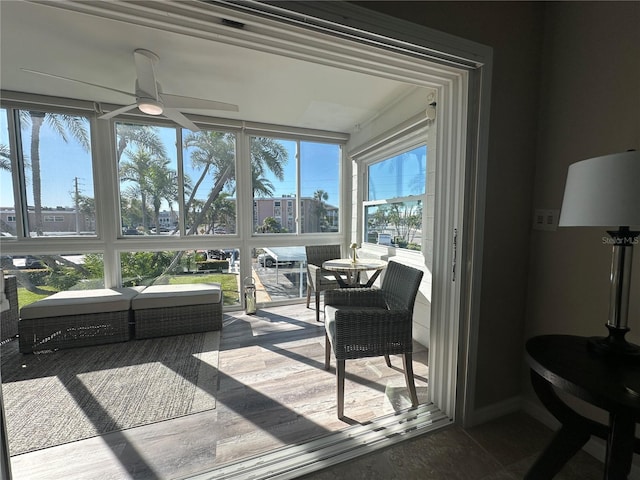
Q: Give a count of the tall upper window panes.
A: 6